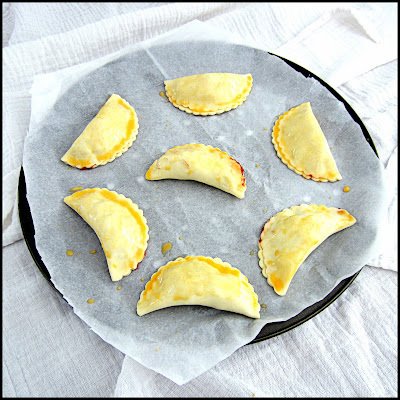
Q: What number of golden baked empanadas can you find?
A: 7